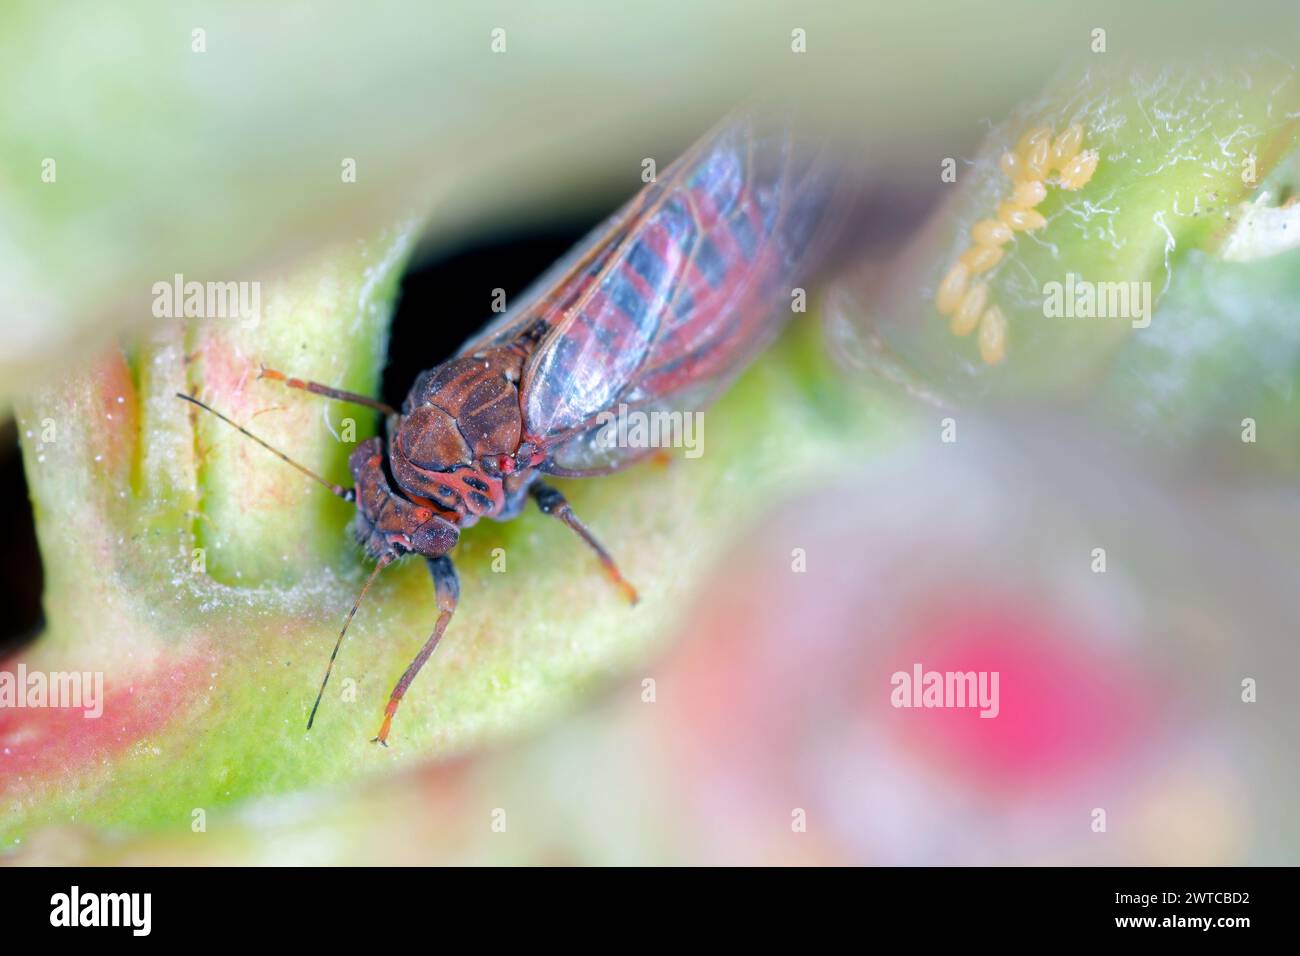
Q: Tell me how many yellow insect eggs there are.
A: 12